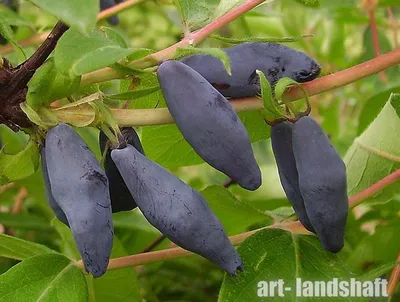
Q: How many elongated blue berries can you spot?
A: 8